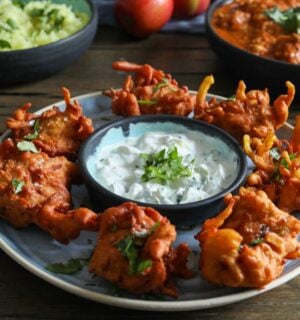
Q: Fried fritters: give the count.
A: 7